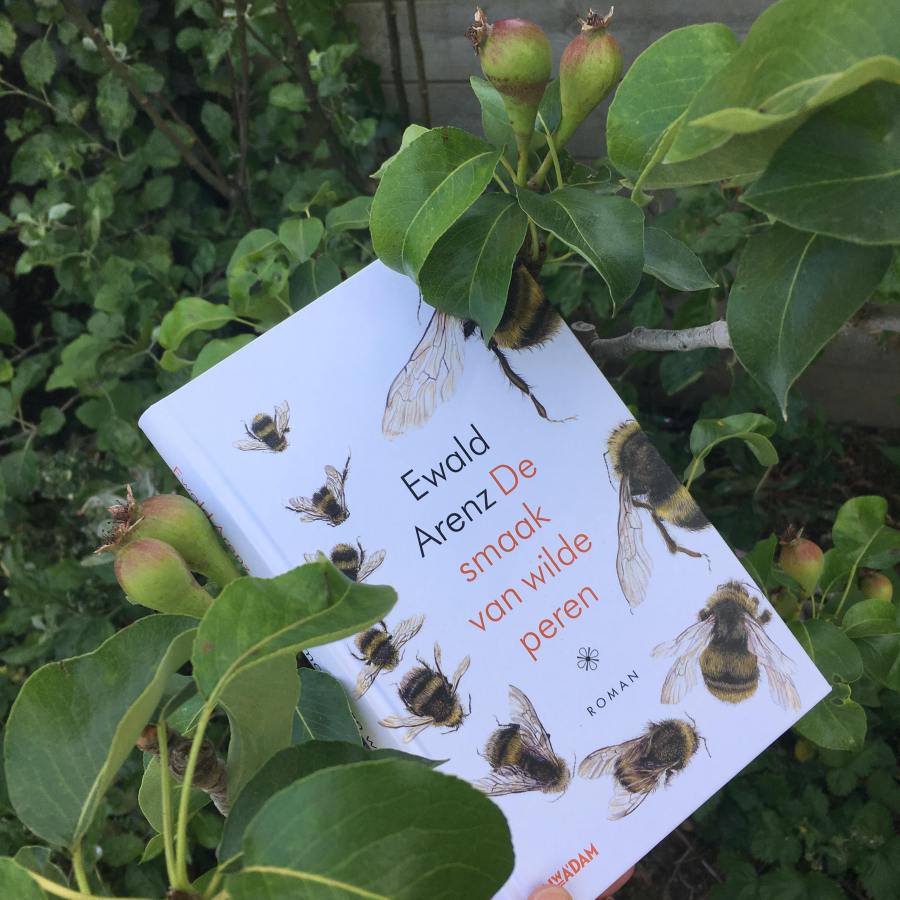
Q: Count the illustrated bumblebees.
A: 10